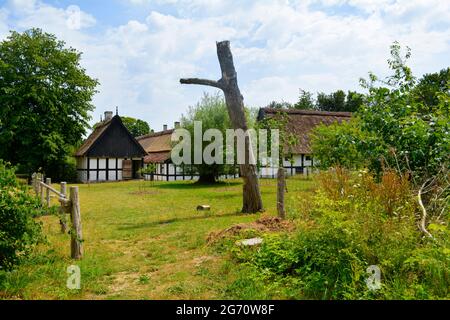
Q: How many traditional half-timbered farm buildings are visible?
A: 3